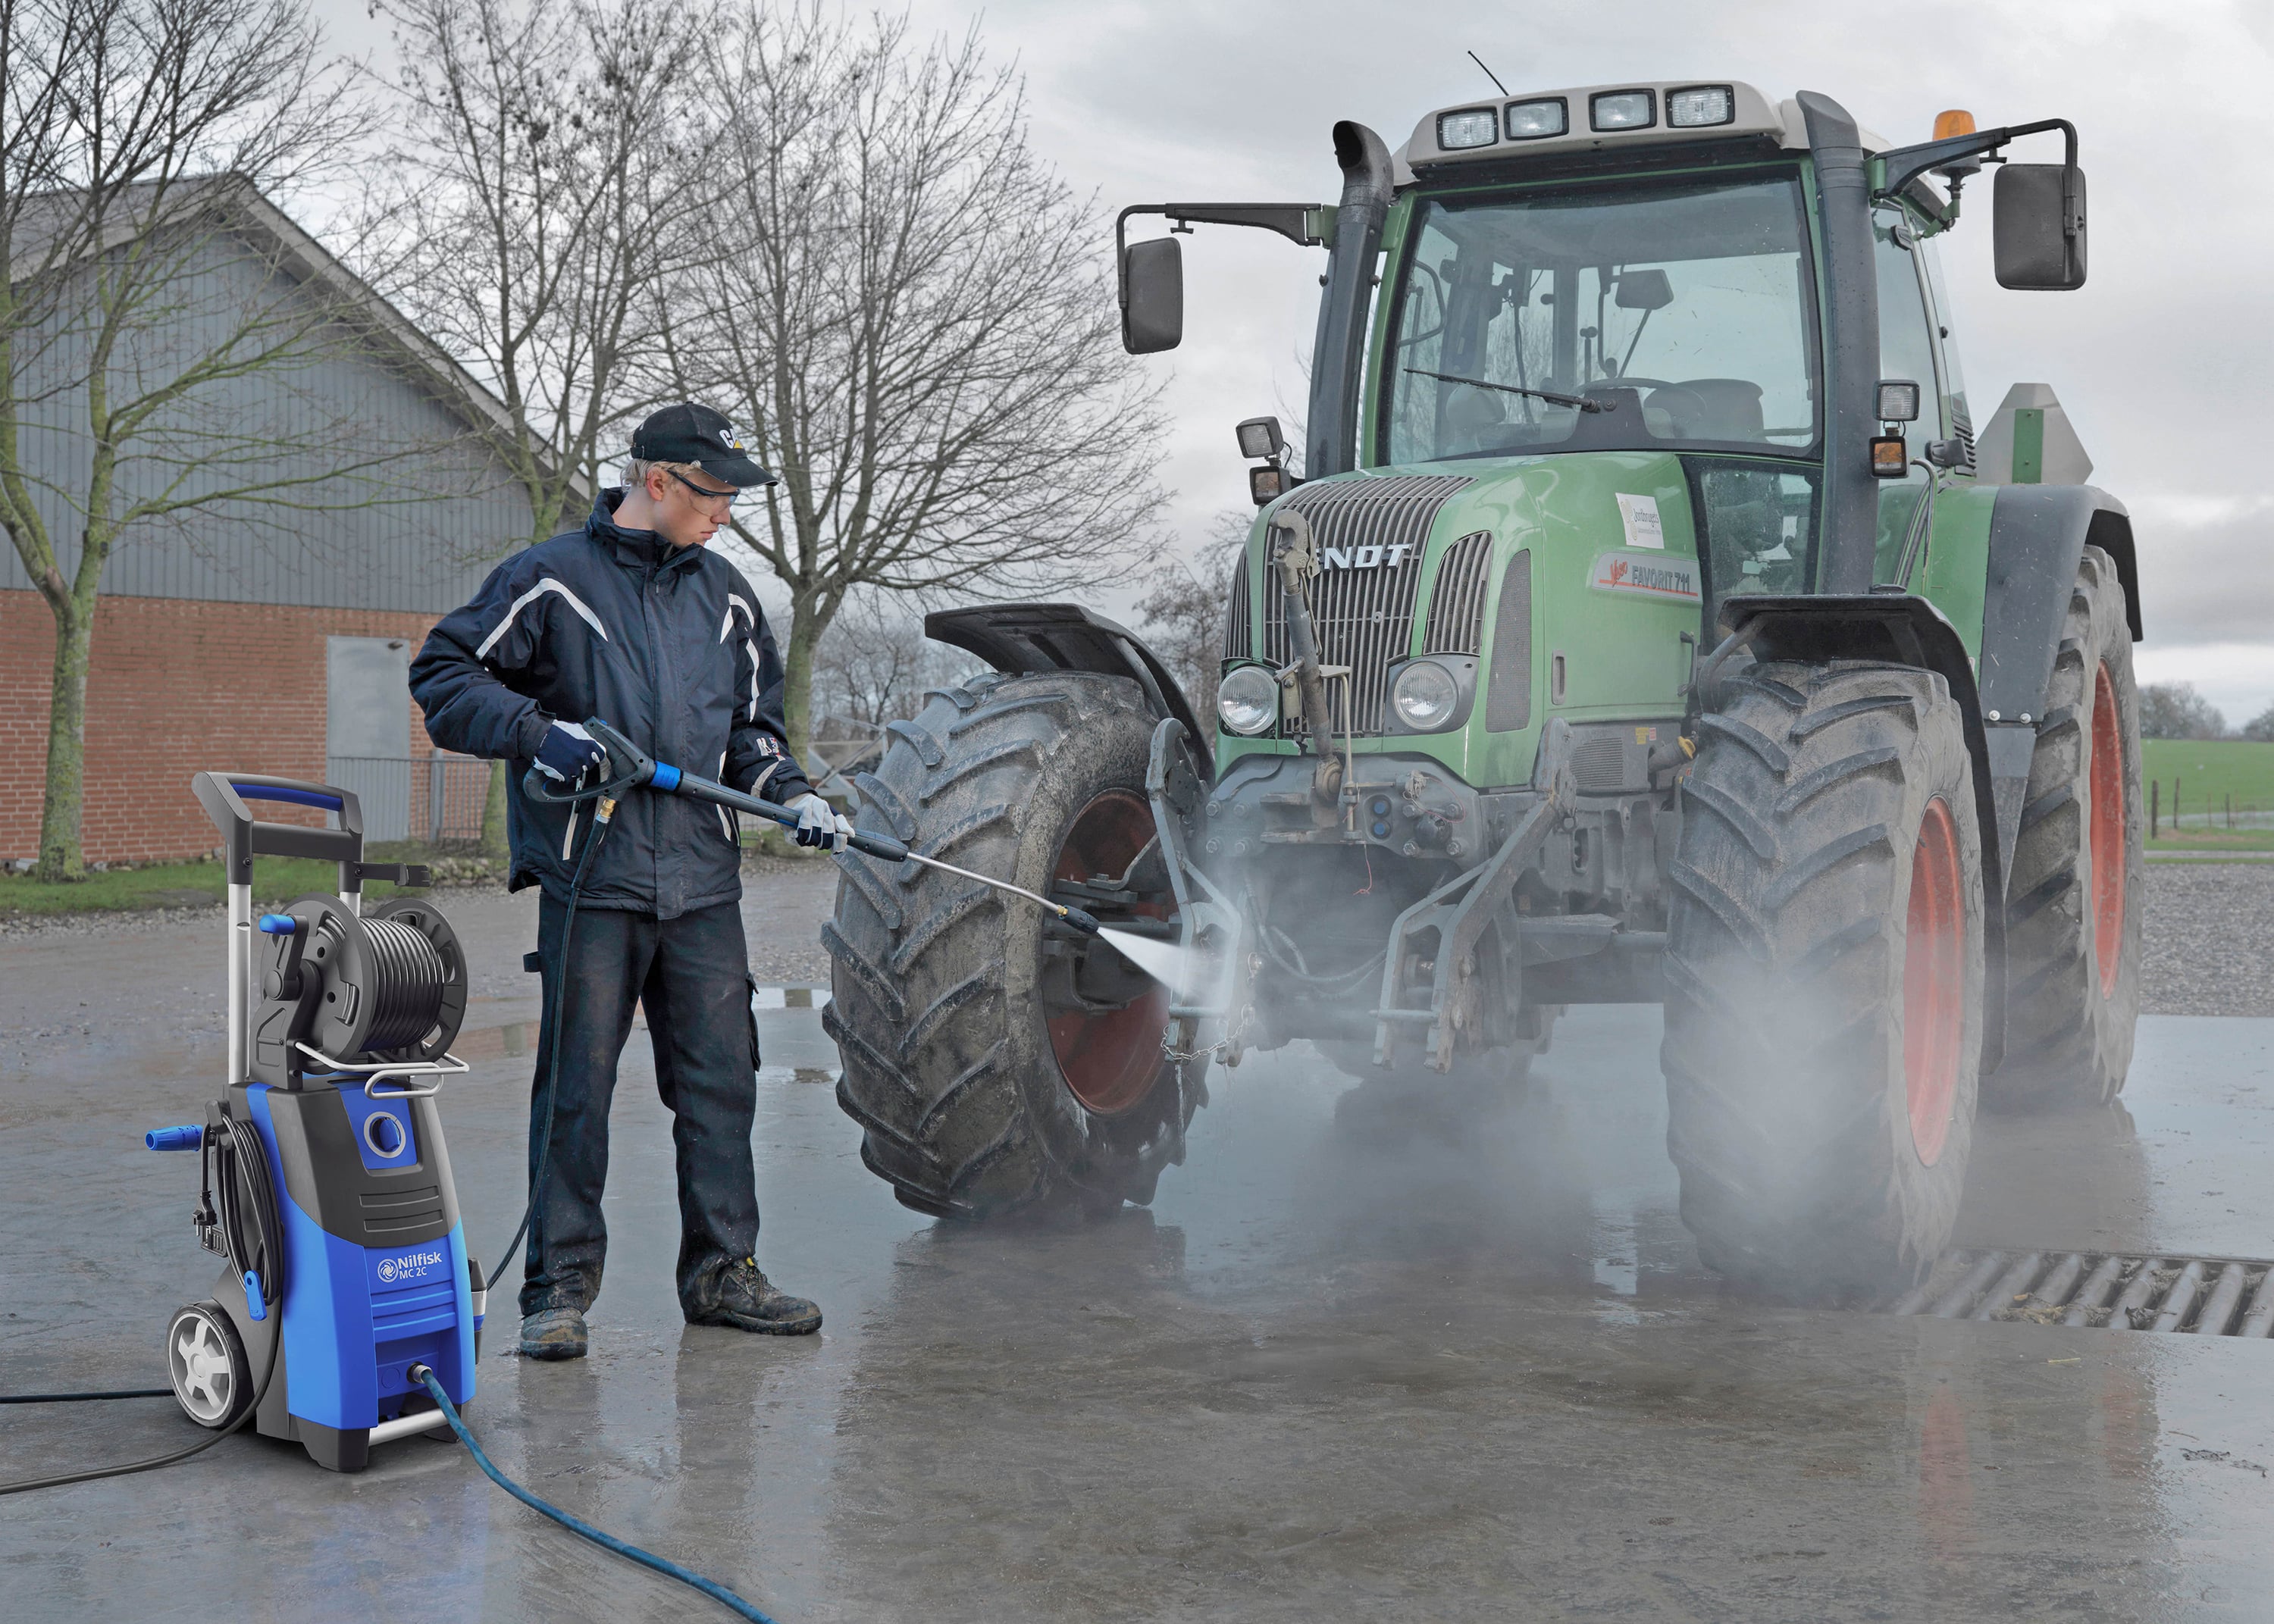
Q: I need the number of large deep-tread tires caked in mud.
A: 3